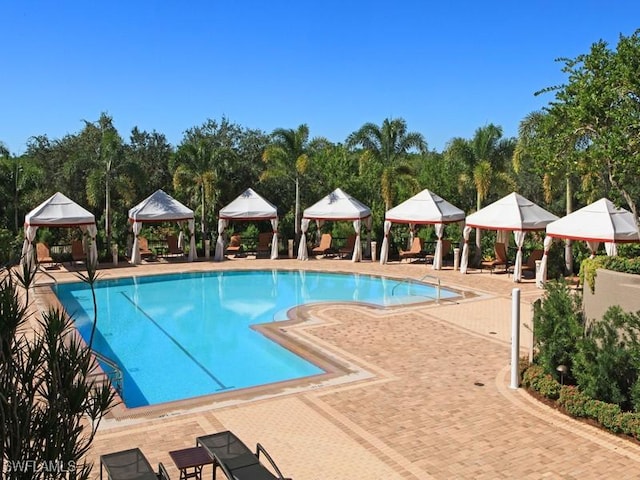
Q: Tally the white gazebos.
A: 7